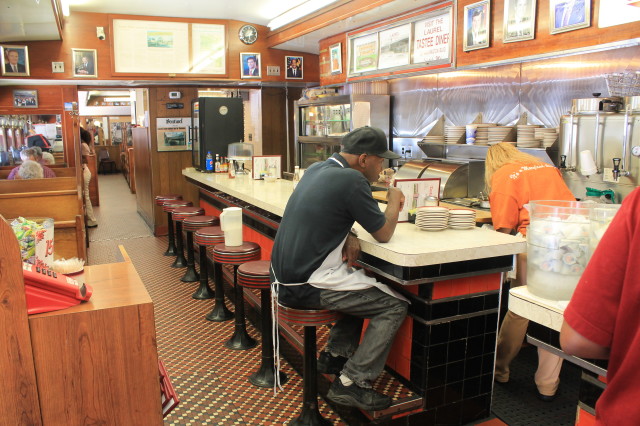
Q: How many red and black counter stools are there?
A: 8